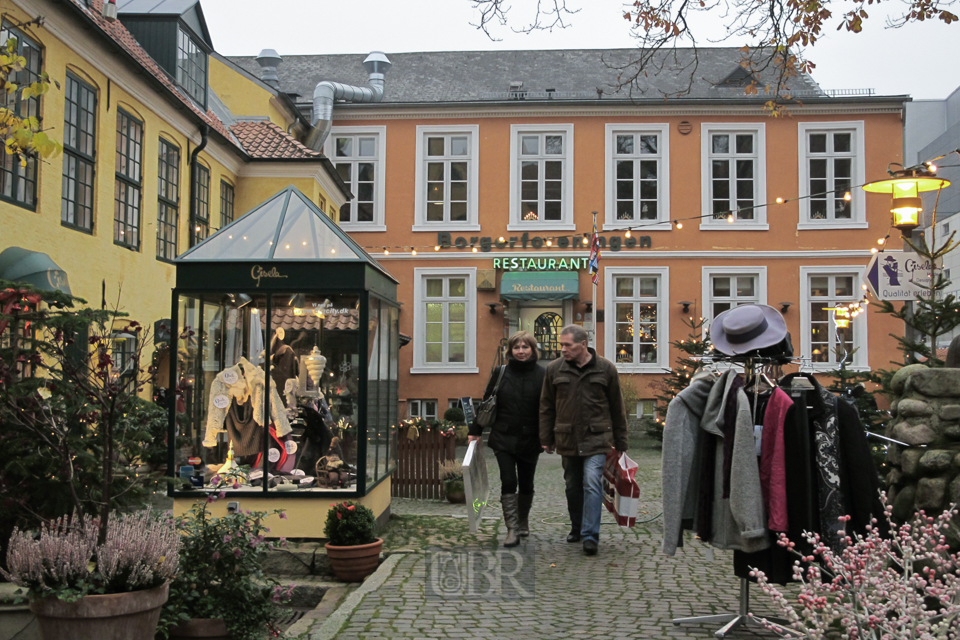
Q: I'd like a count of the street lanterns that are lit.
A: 2